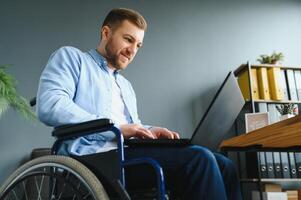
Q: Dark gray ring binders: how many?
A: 6